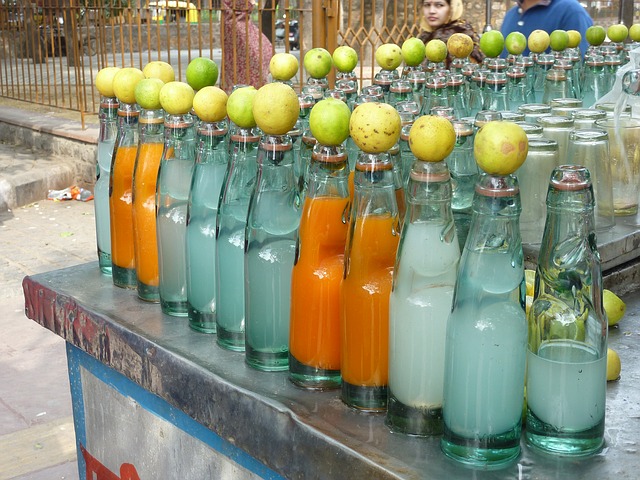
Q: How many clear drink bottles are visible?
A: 8